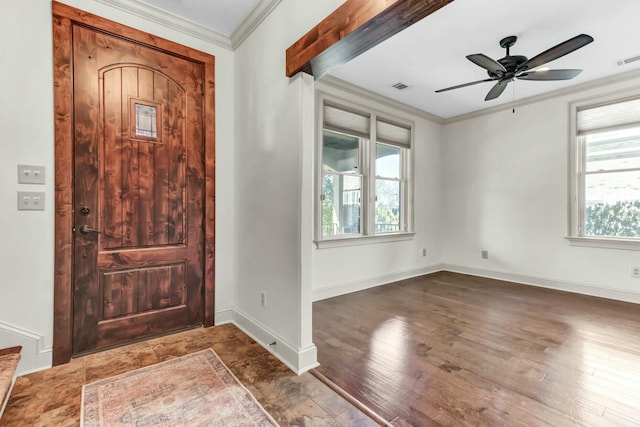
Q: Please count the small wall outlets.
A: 4